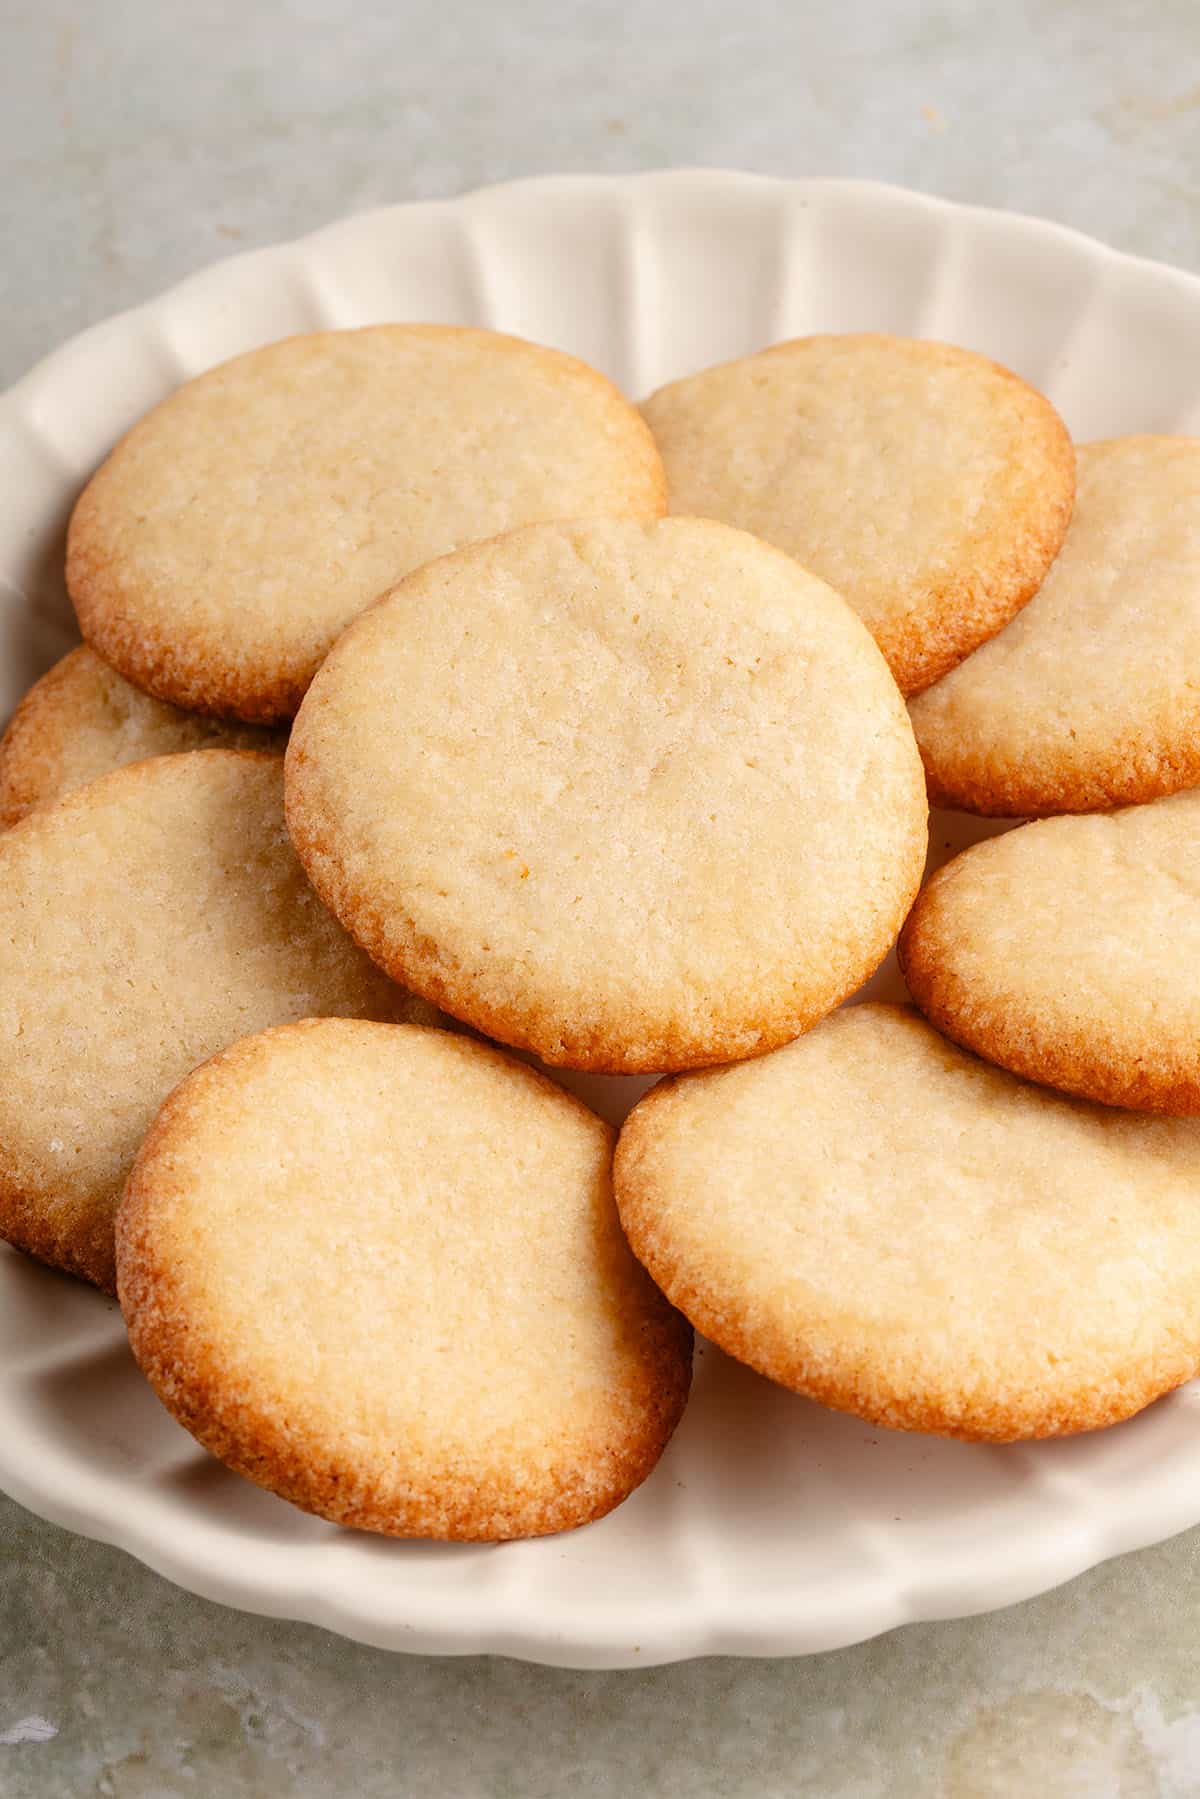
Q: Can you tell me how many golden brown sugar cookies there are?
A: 9